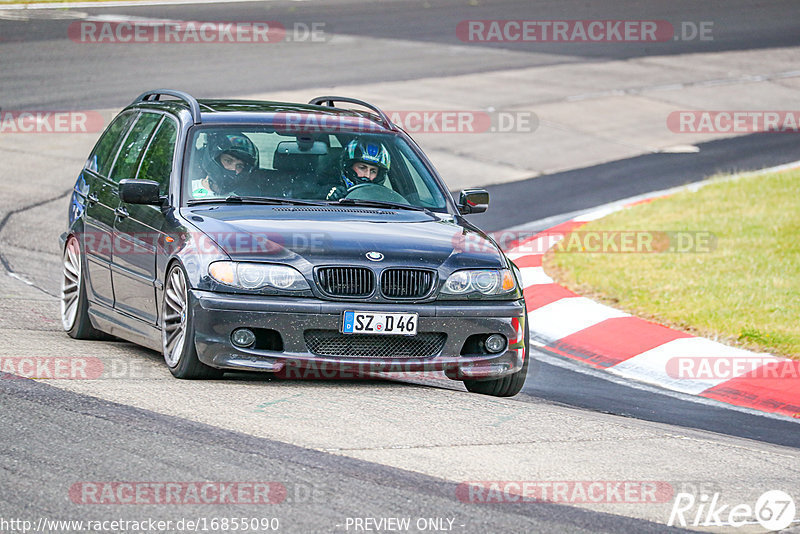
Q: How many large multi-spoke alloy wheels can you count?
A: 2